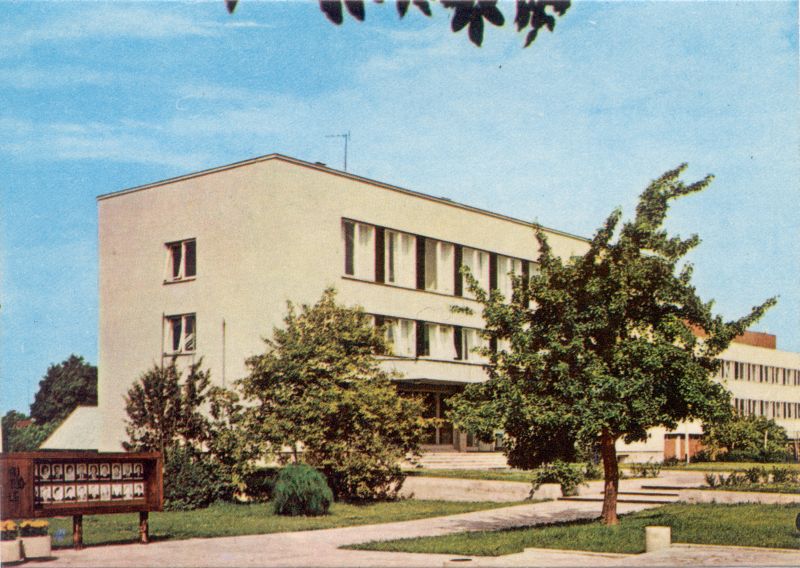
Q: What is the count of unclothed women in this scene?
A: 0